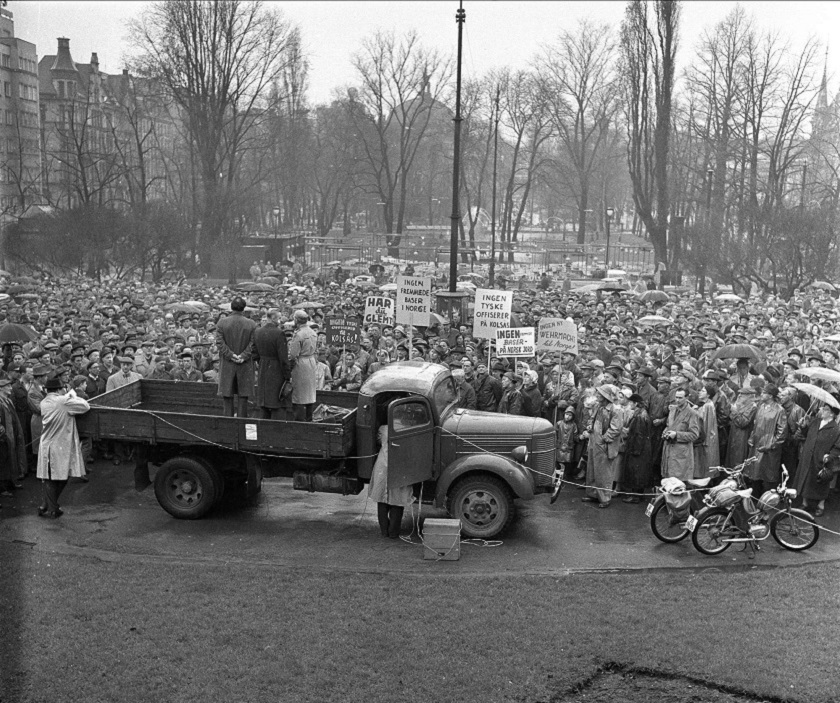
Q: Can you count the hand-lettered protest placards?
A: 6